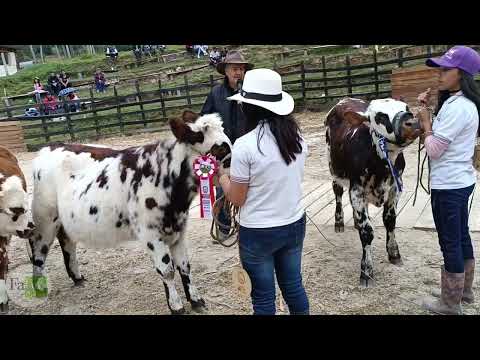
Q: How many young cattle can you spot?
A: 3